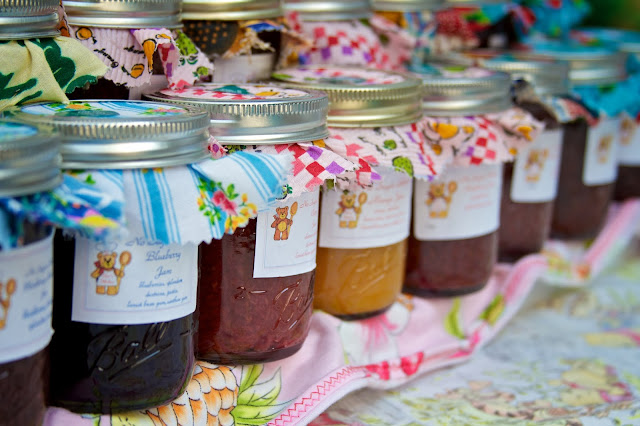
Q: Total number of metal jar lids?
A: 14